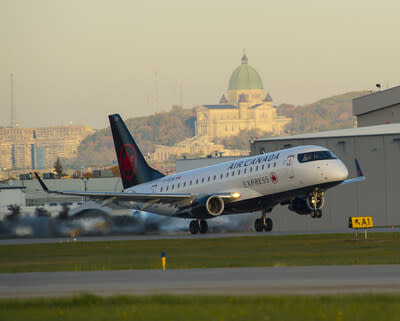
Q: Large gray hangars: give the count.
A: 2